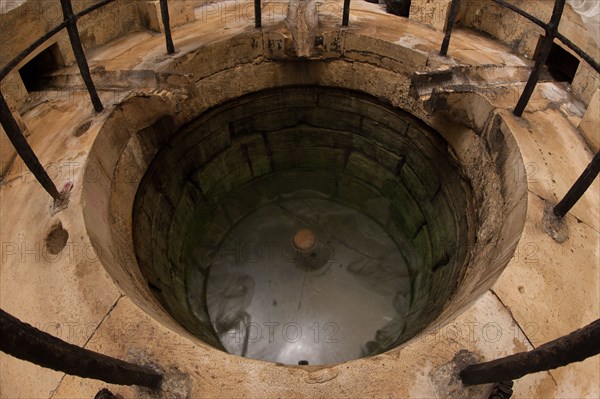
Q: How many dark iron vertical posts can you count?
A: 10